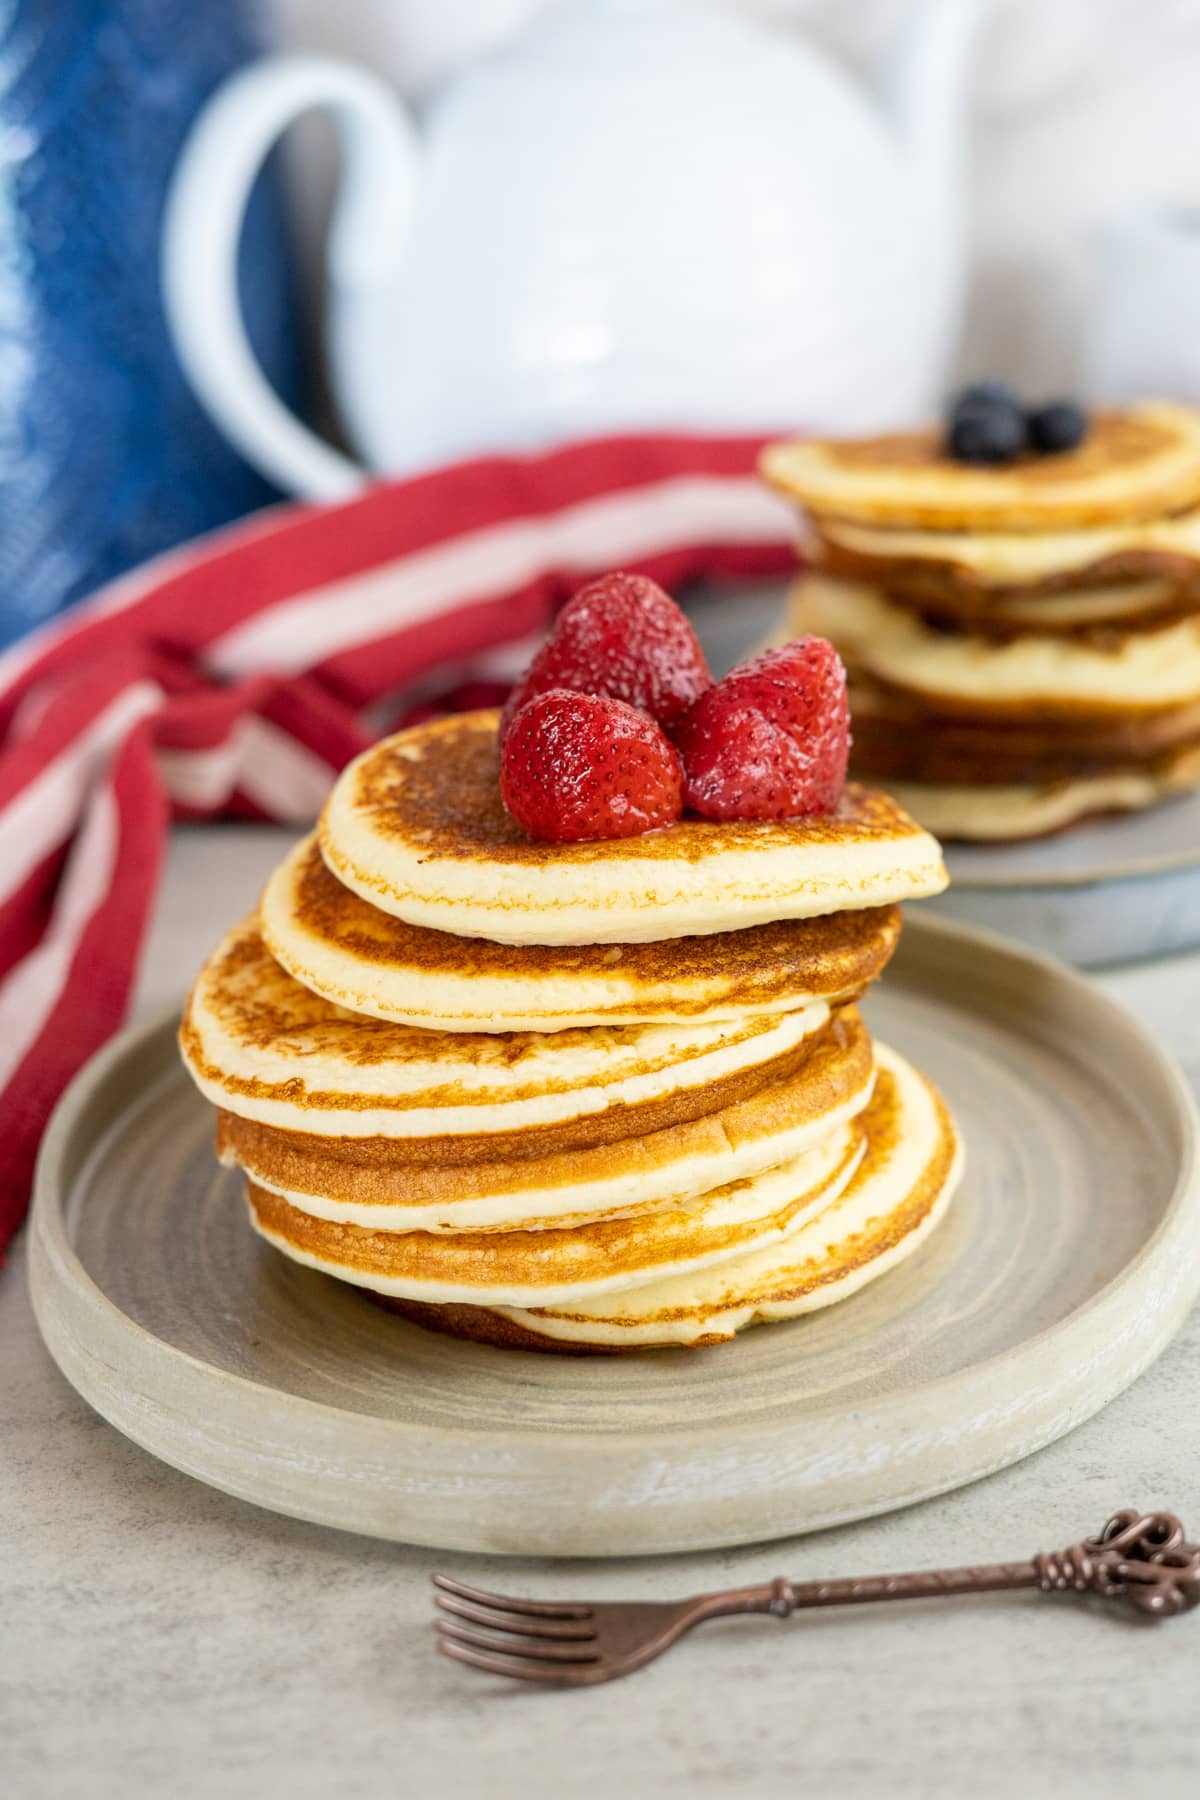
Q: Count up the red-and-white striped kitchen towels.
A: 1